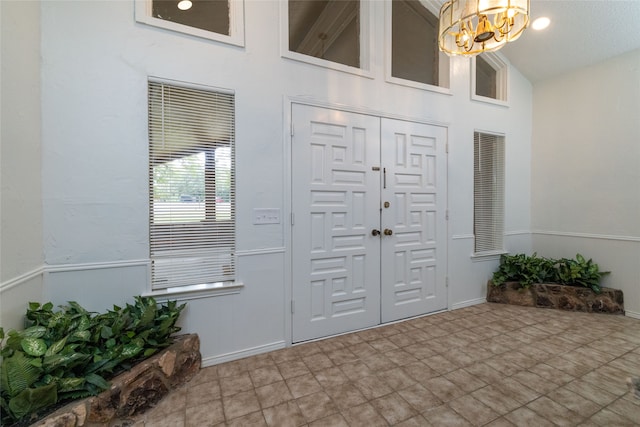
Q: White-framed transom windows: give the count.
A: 4